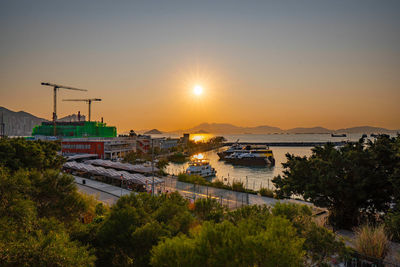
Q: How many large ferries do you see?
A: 2